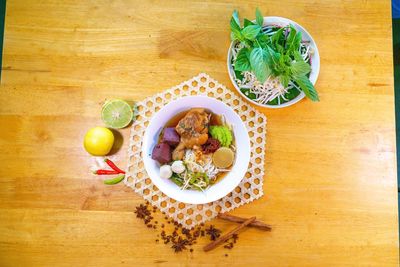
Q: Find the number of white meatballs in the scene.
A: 2